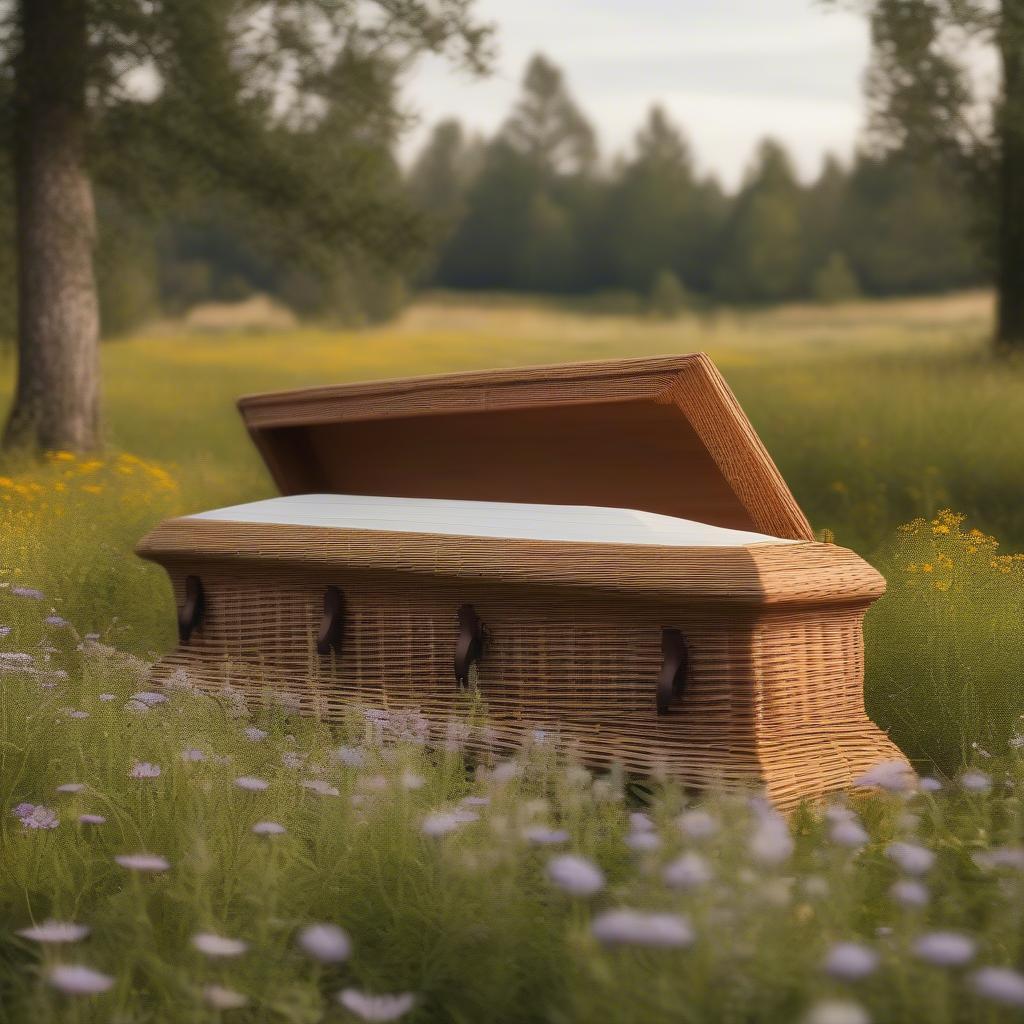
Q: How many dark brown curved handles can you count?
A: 4